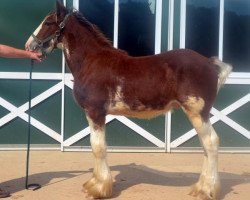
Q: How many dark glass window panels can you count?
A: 4